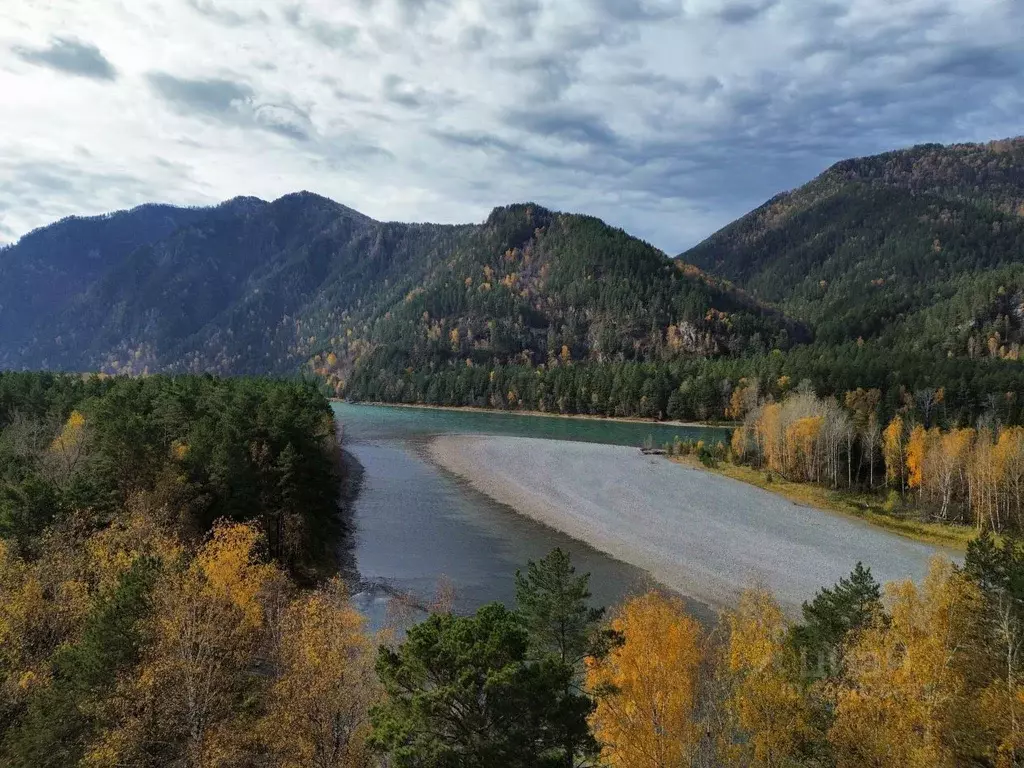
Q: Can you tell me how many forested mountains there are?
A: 3